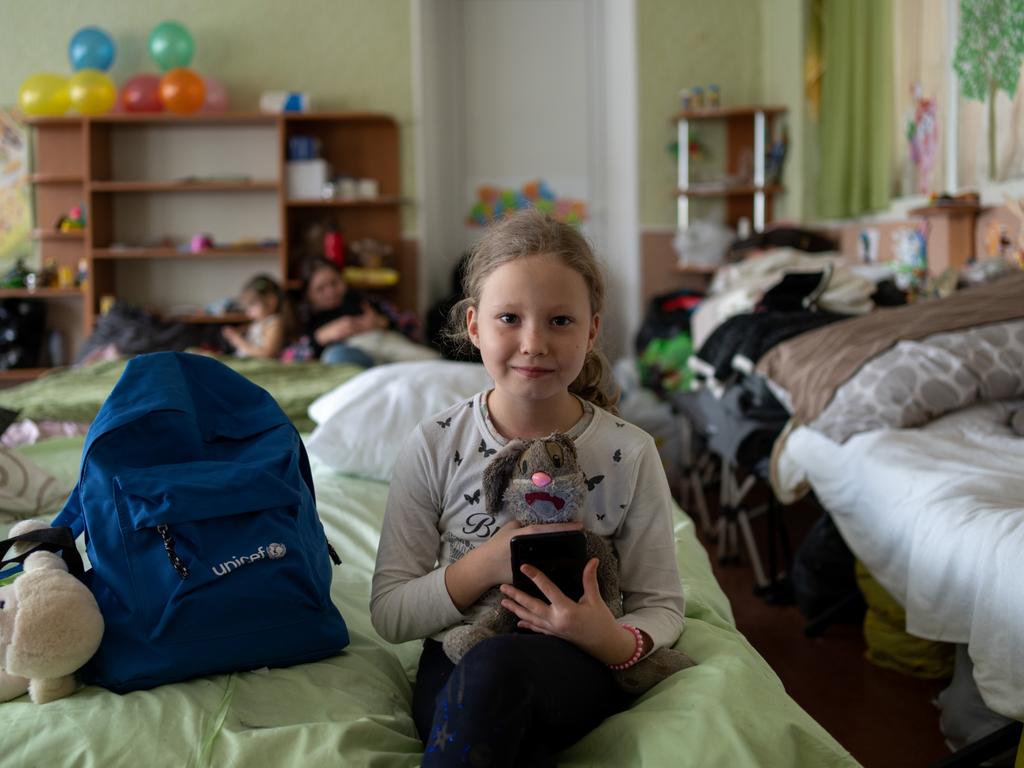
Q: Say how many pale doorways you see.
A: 1